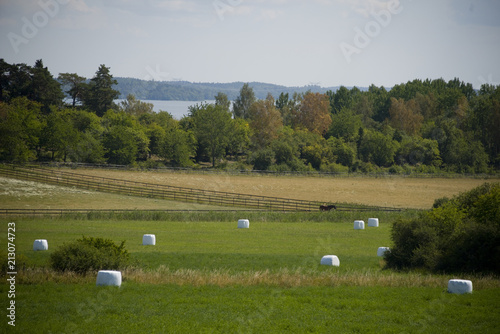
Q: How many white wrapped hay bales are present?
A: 9